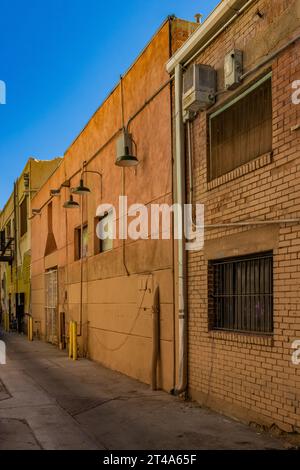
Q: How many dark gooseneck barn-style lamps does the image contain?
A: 3